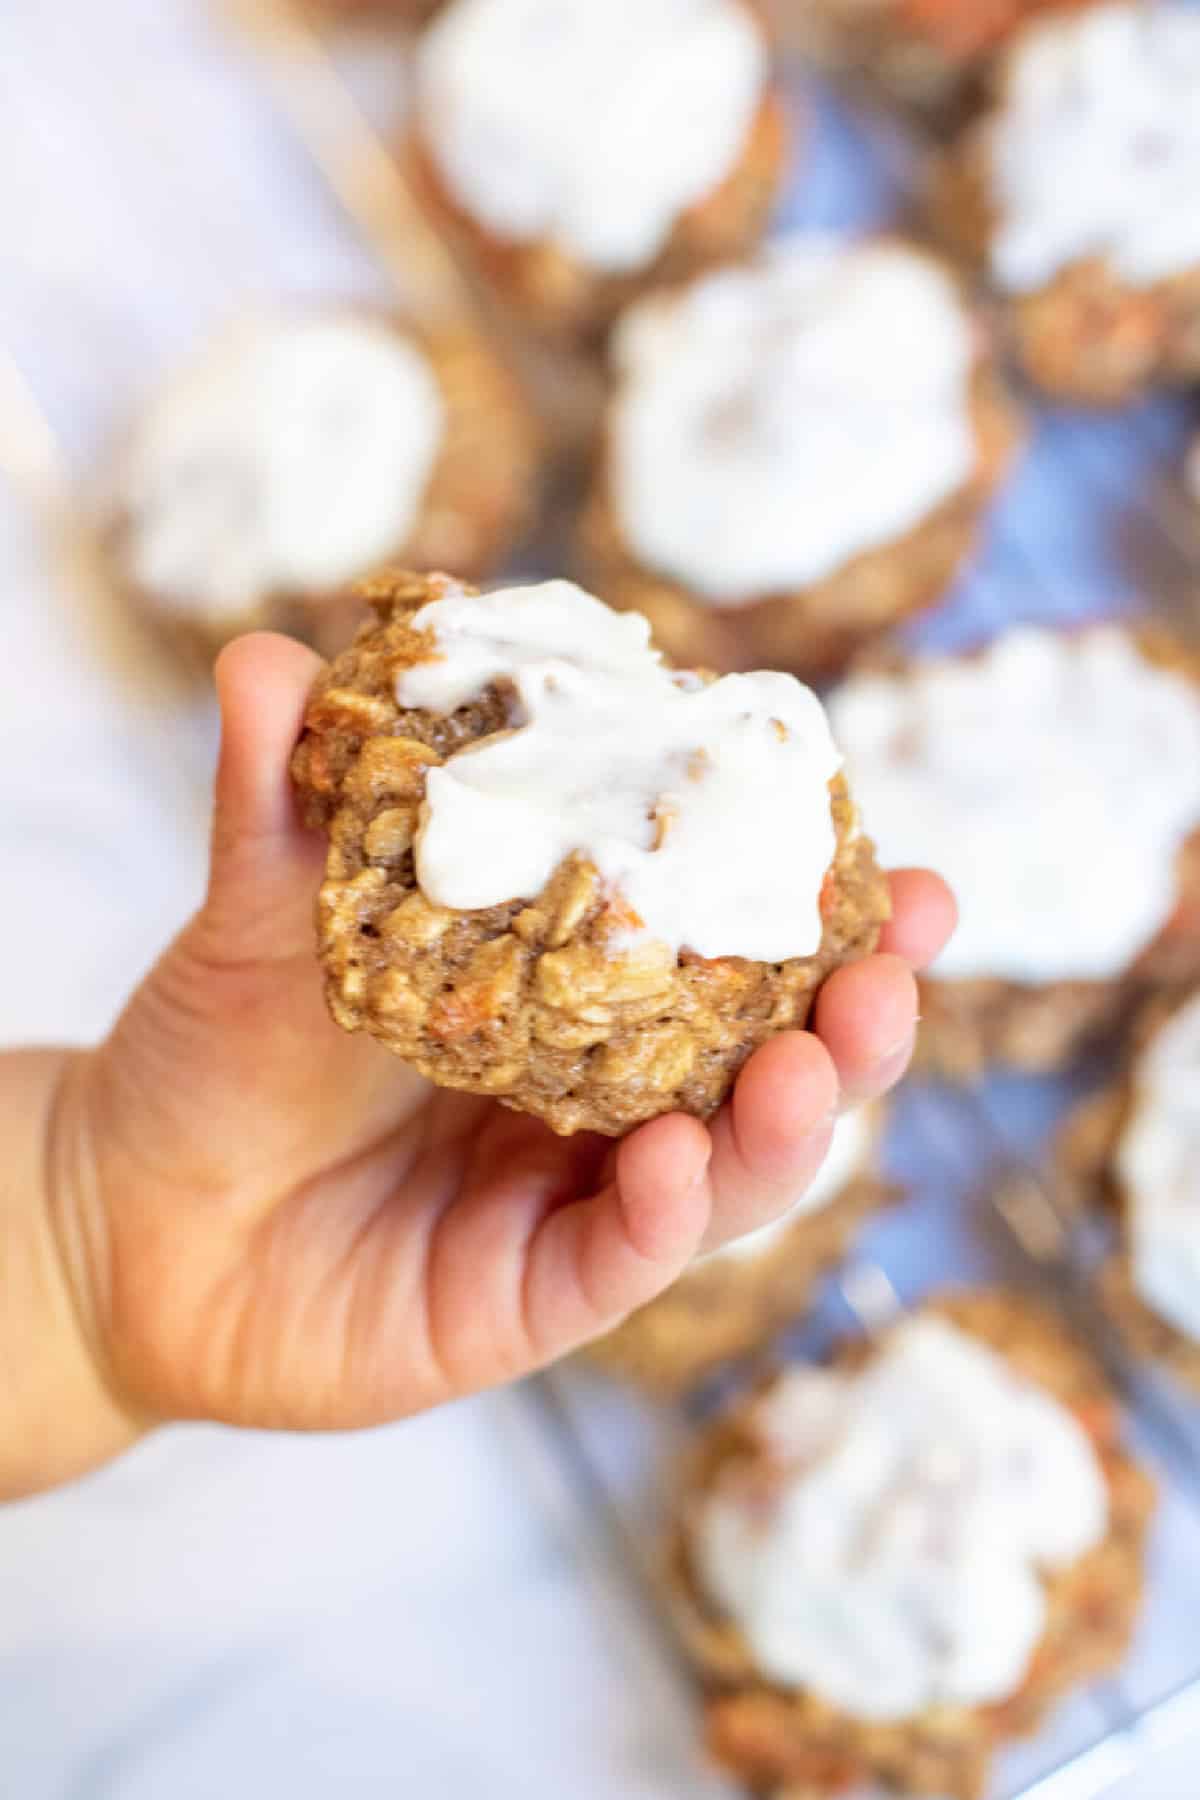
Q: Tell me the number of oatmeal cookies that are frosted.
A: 9